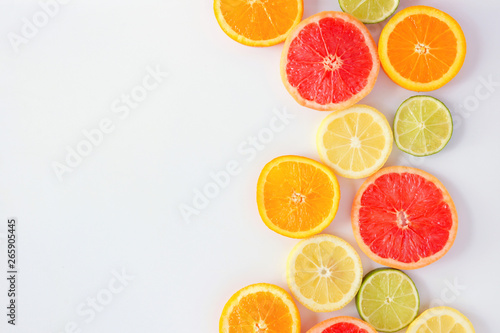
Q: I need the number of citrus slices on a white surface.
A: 13